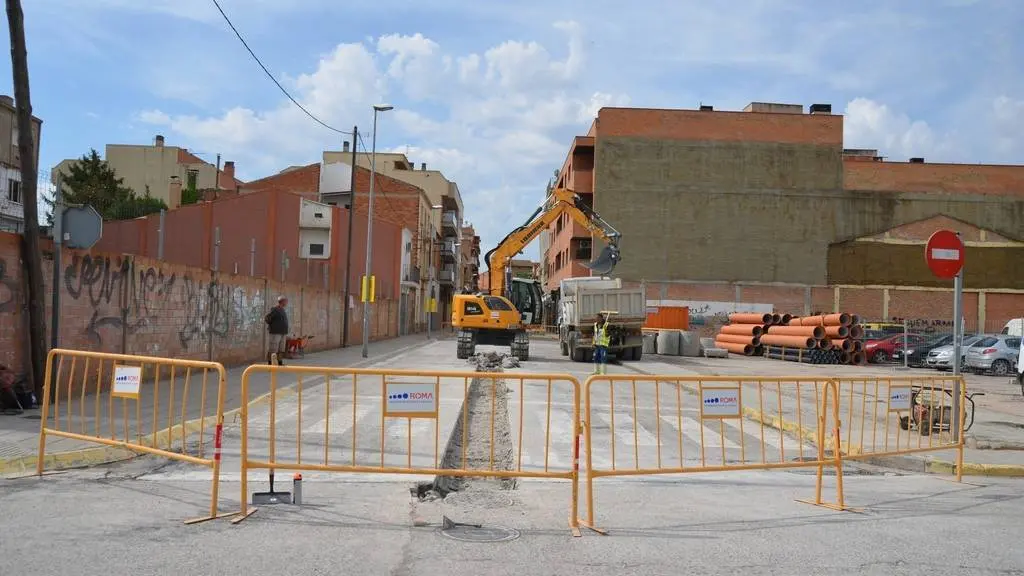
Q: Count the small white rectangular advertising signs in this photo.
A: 4